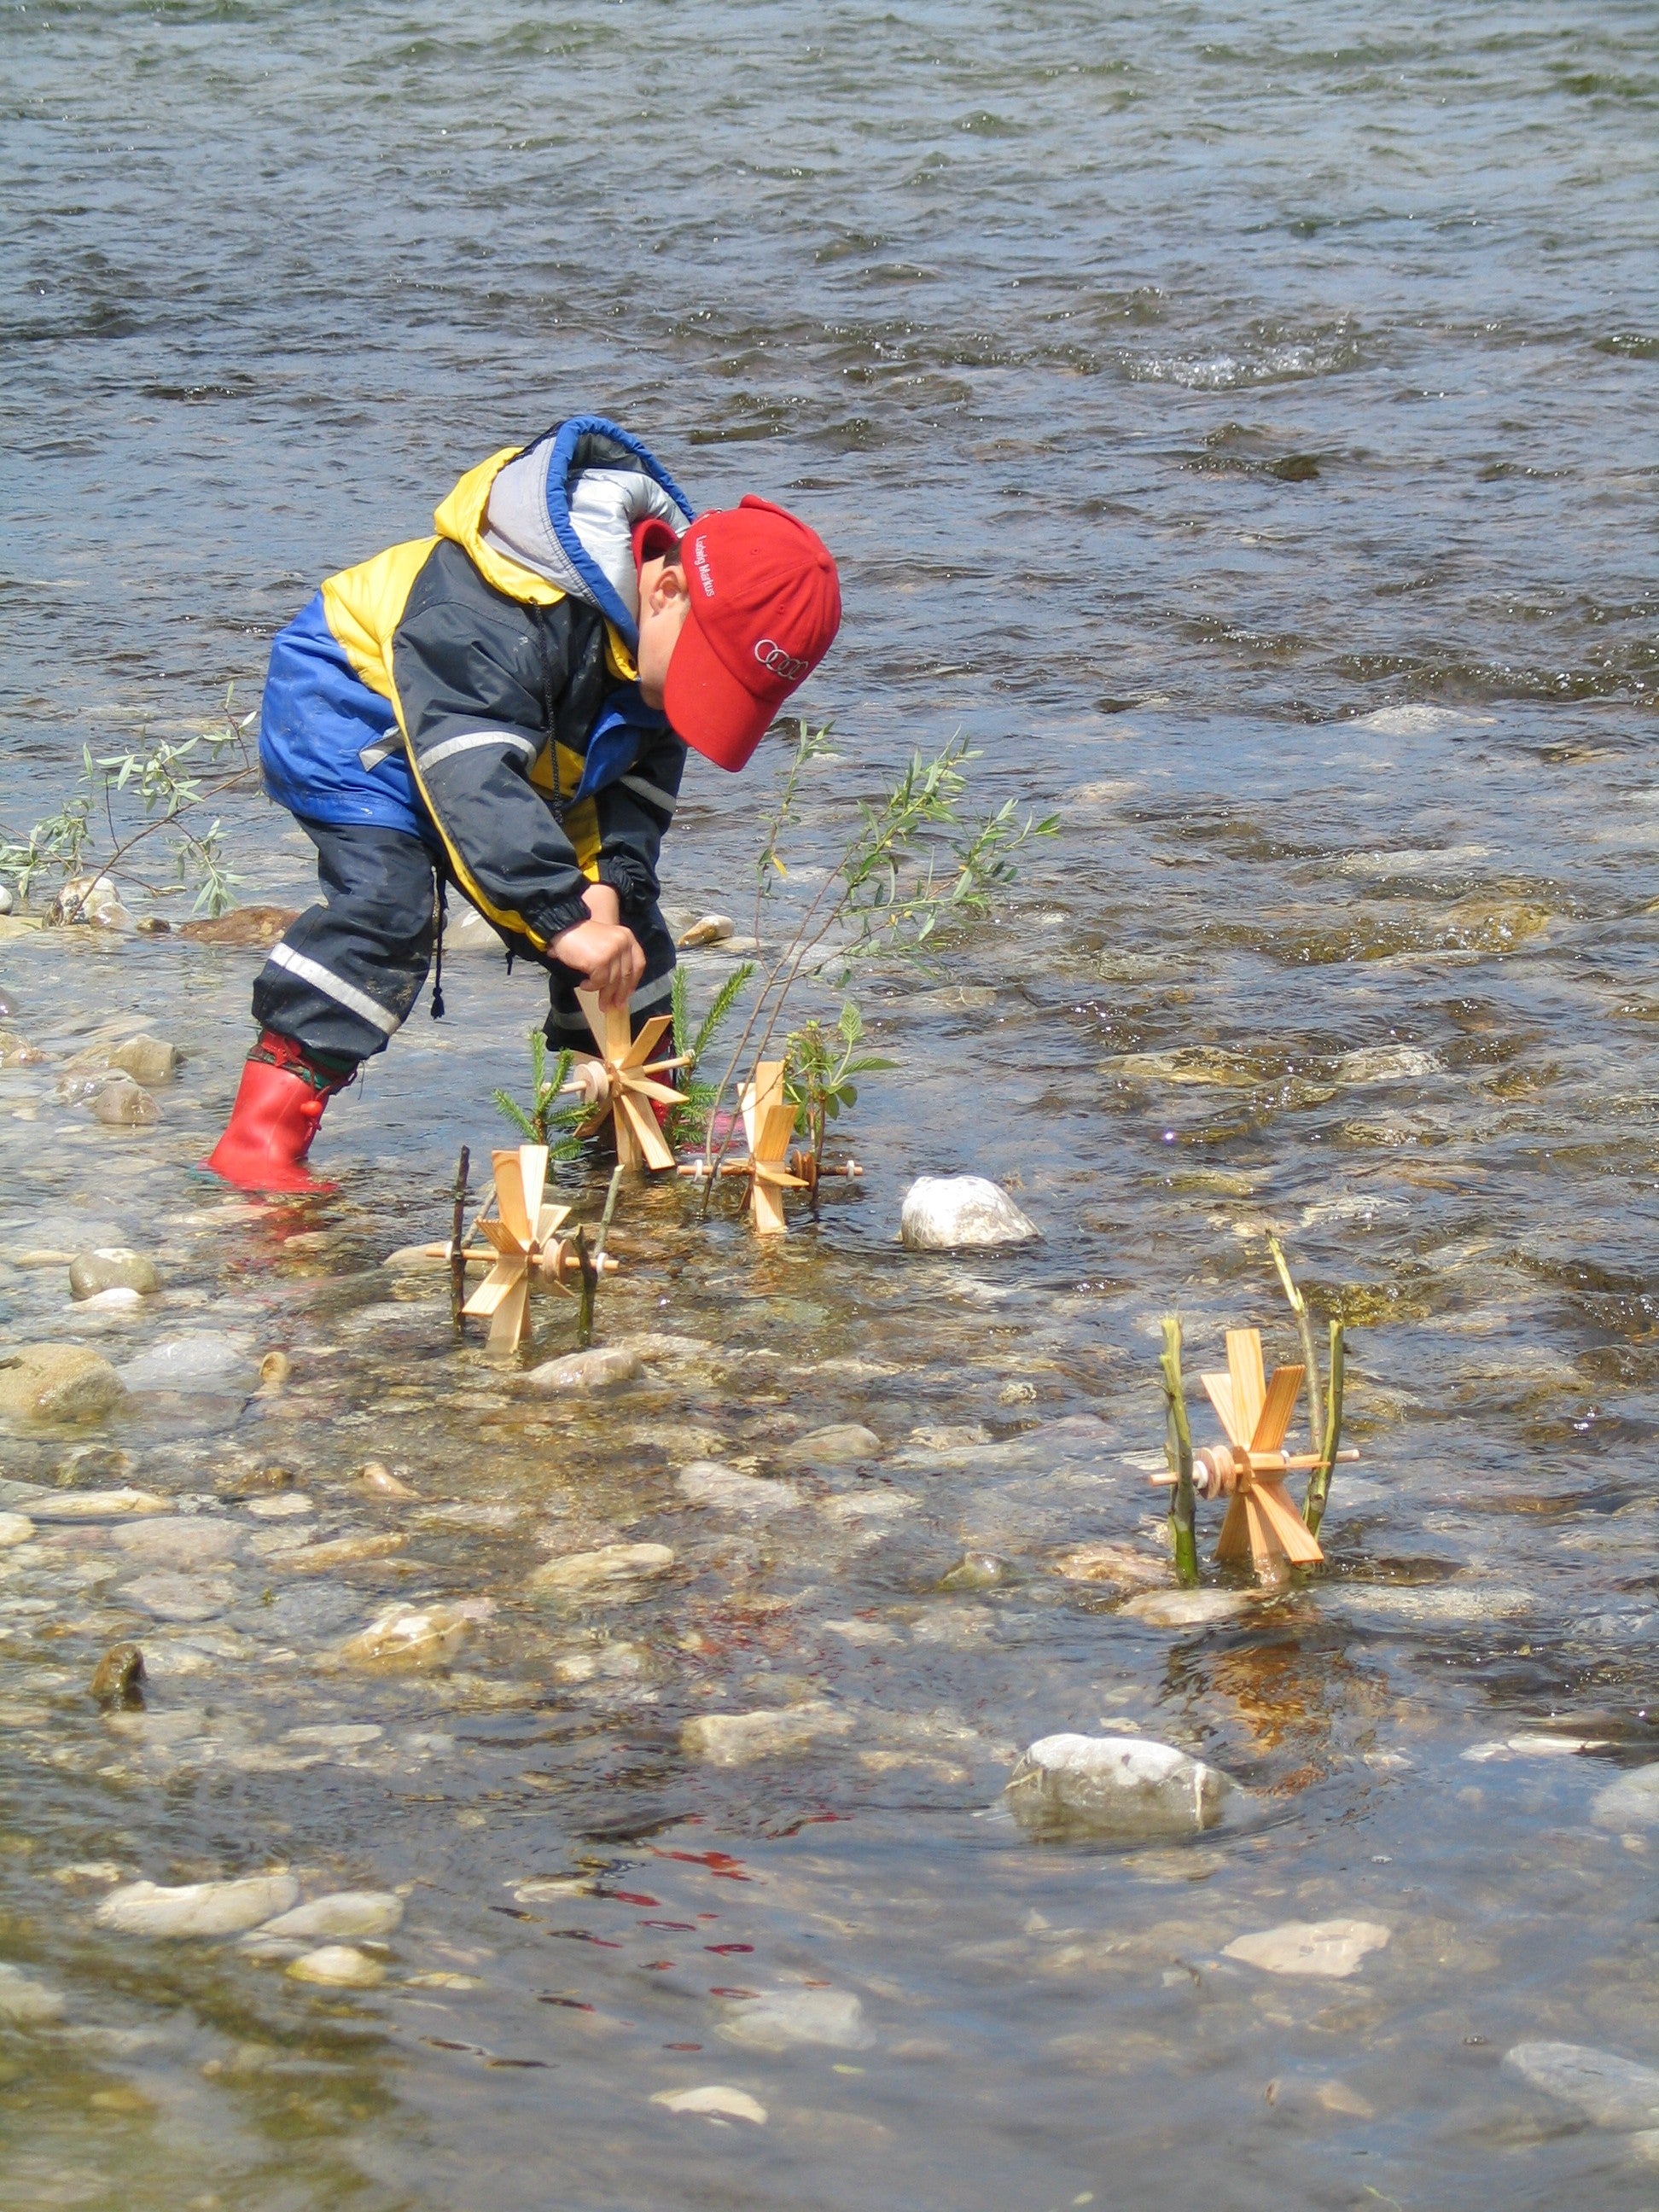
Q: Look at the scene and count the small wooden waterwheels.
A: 4